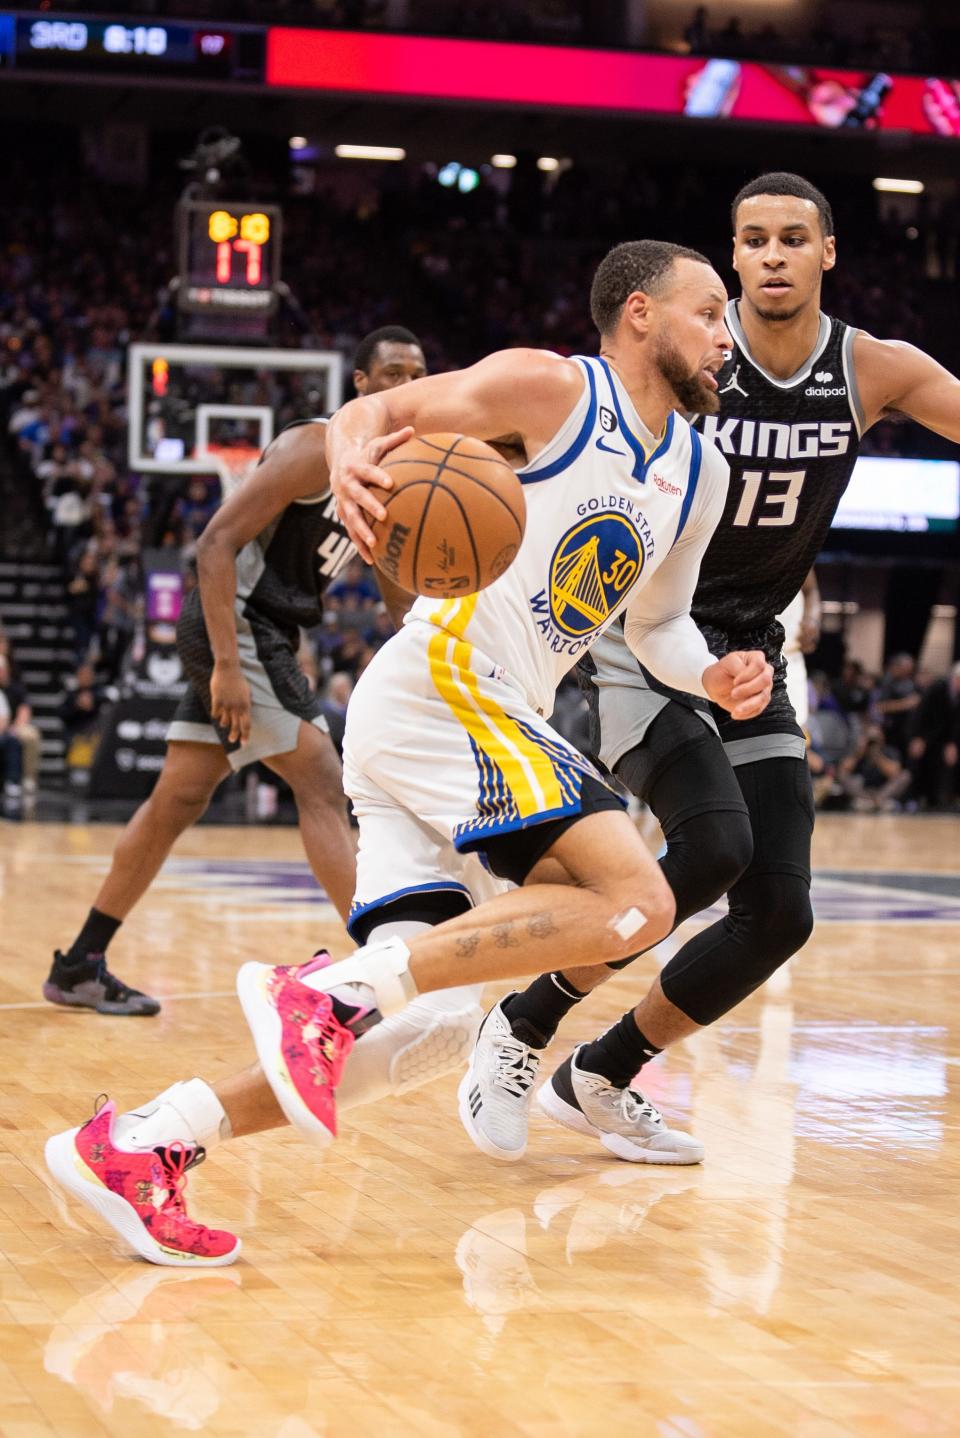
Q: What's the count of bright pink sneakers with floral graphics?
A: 2